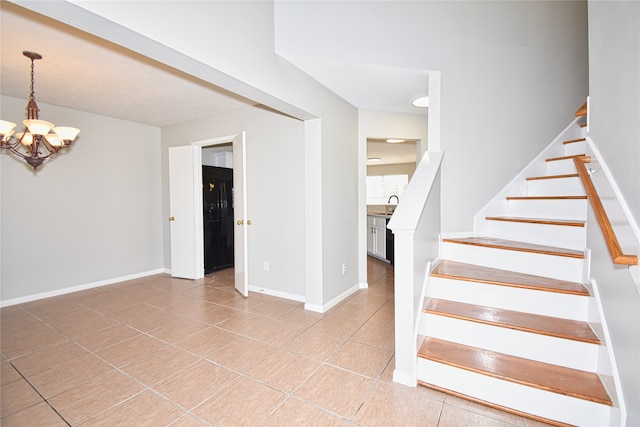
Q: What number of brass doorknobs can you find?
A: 3